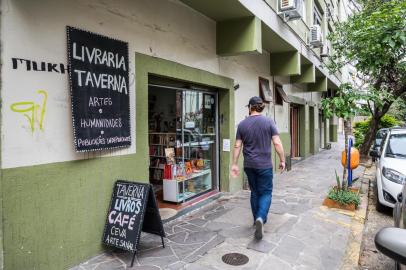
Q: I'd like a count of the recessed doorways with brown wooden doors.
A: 1